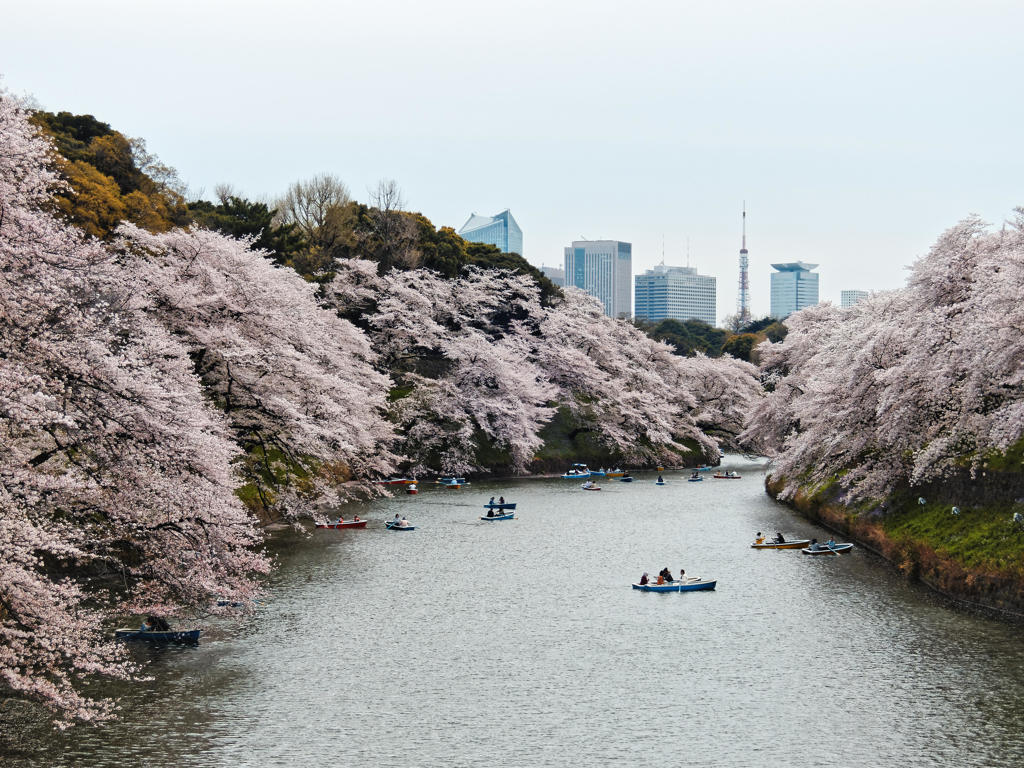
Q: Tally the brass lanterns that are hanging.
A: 0